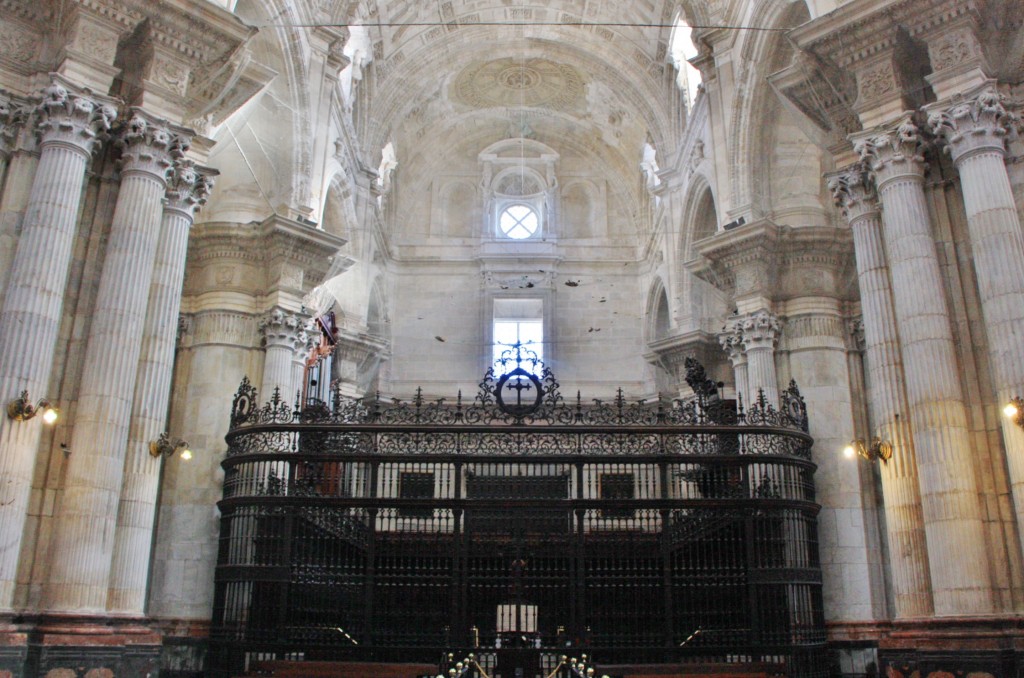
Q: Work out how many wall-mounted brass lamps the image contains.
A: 4